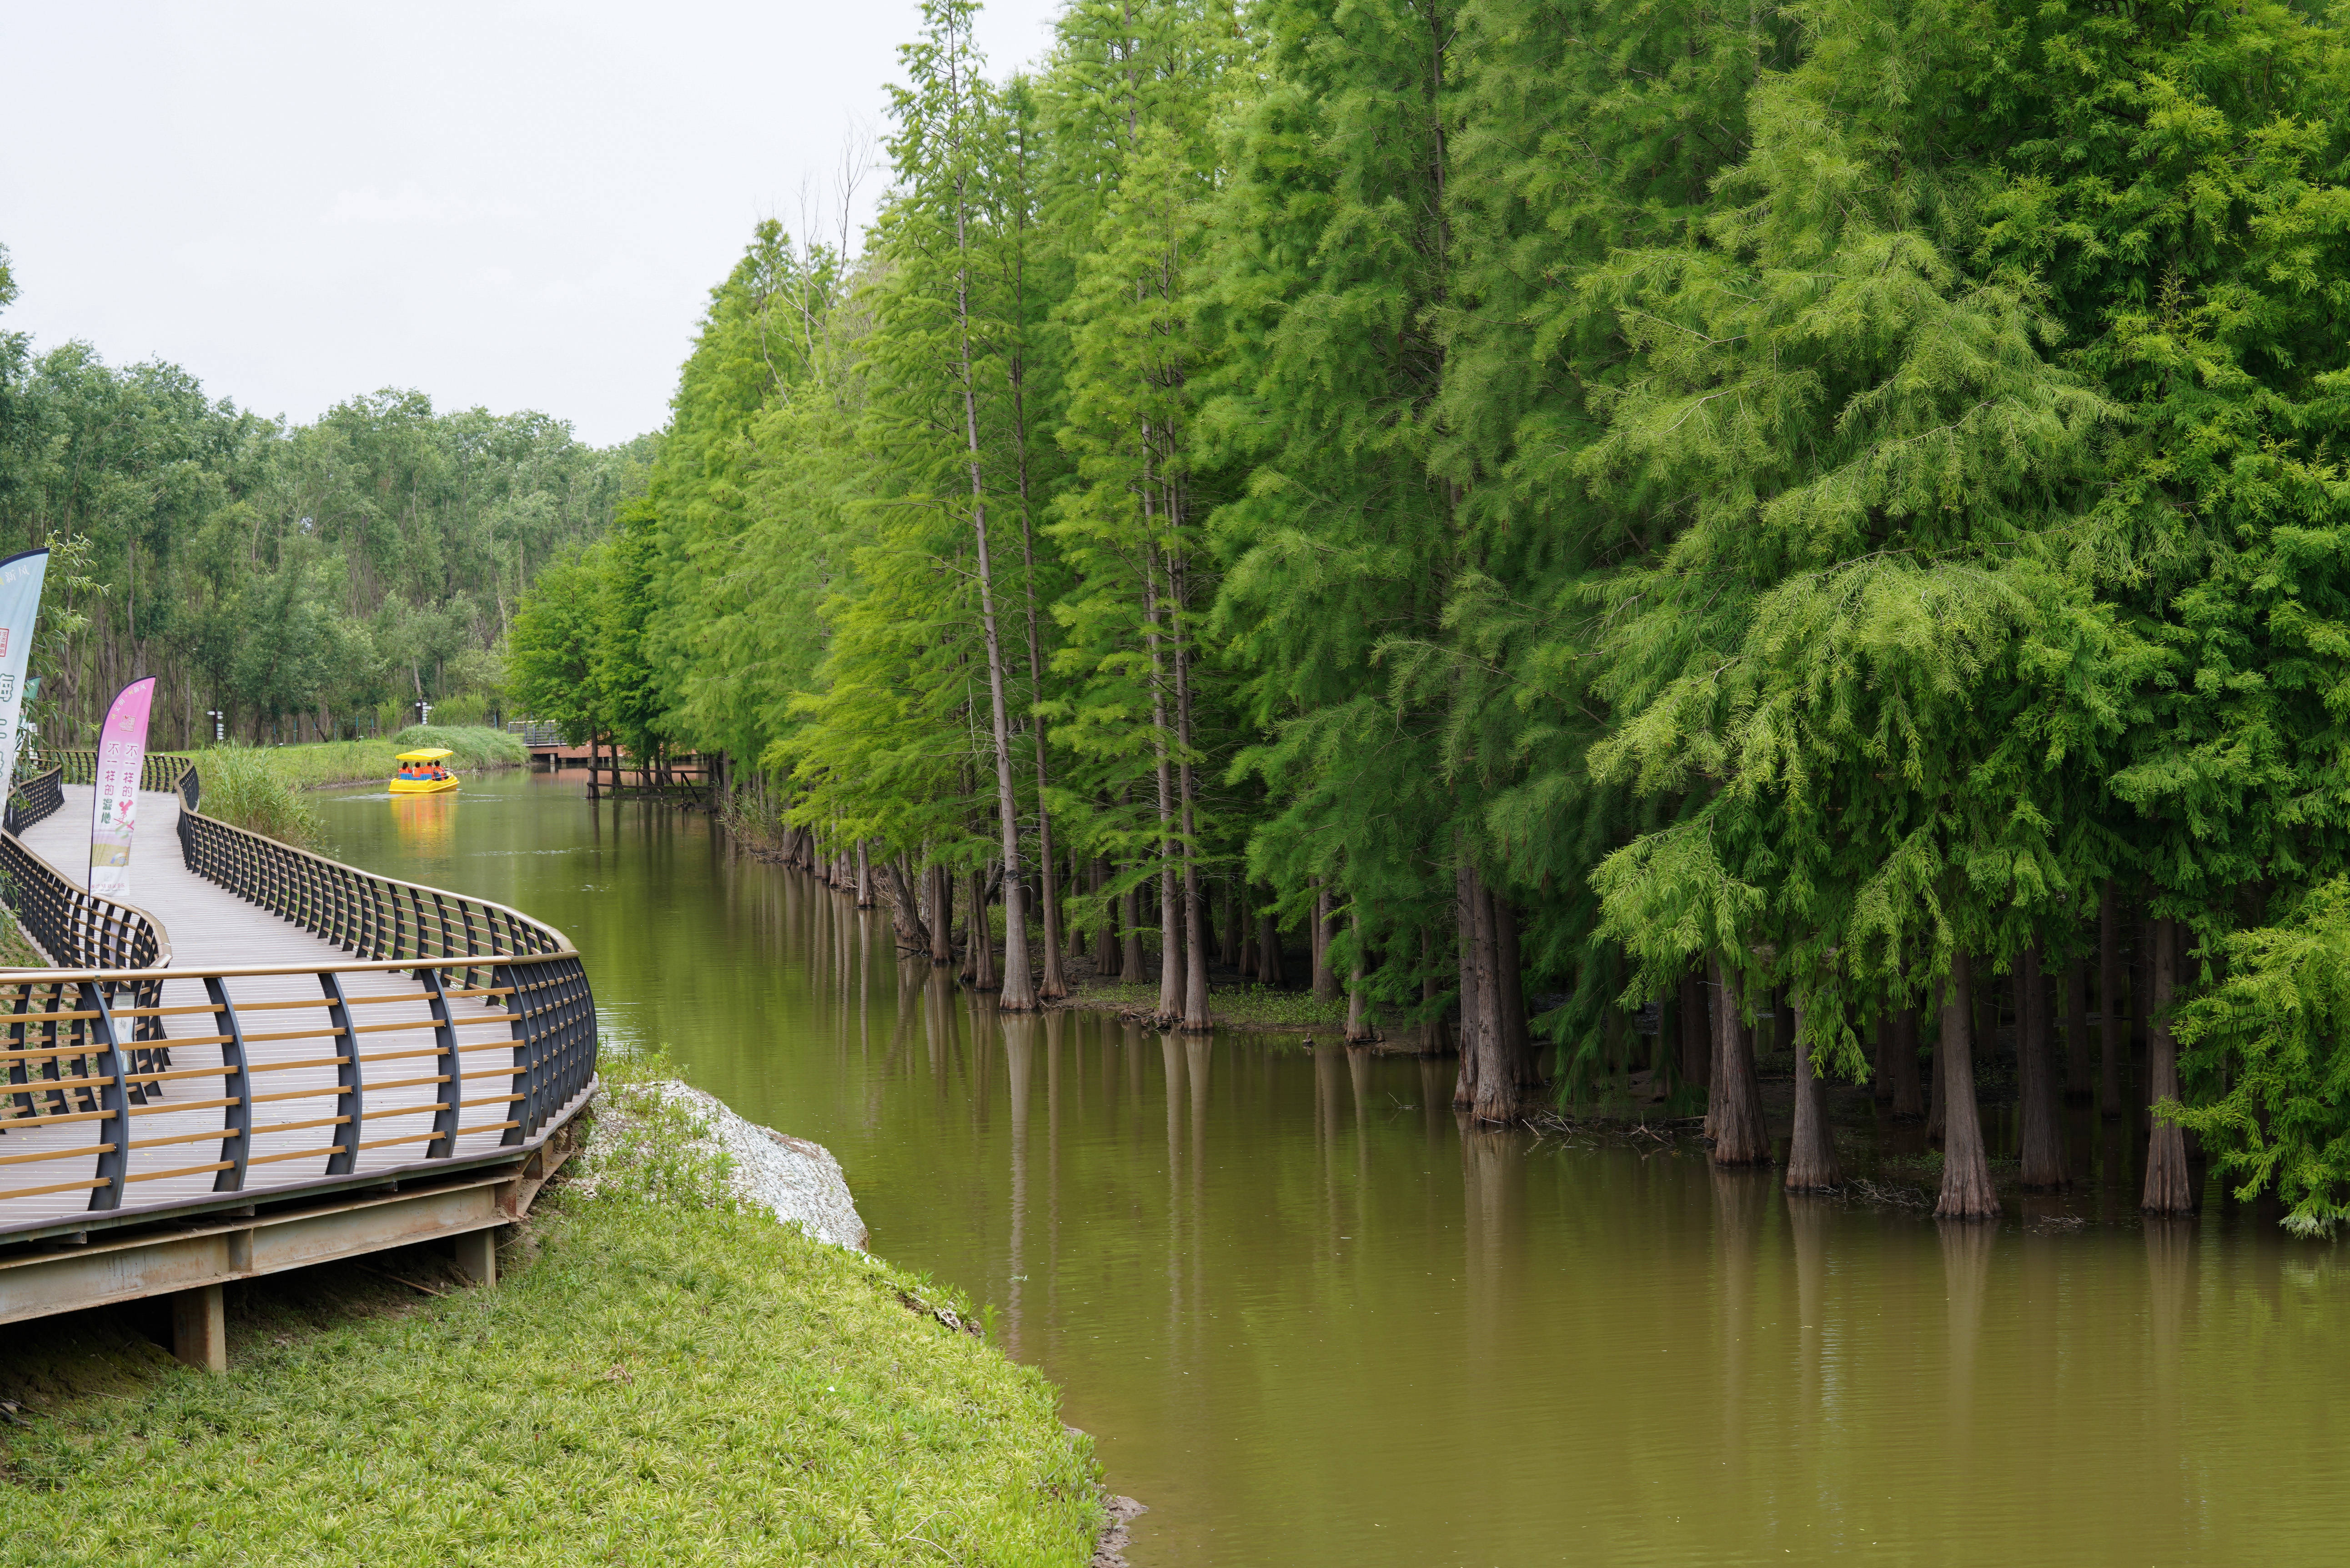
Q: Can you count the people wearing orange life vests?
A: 4